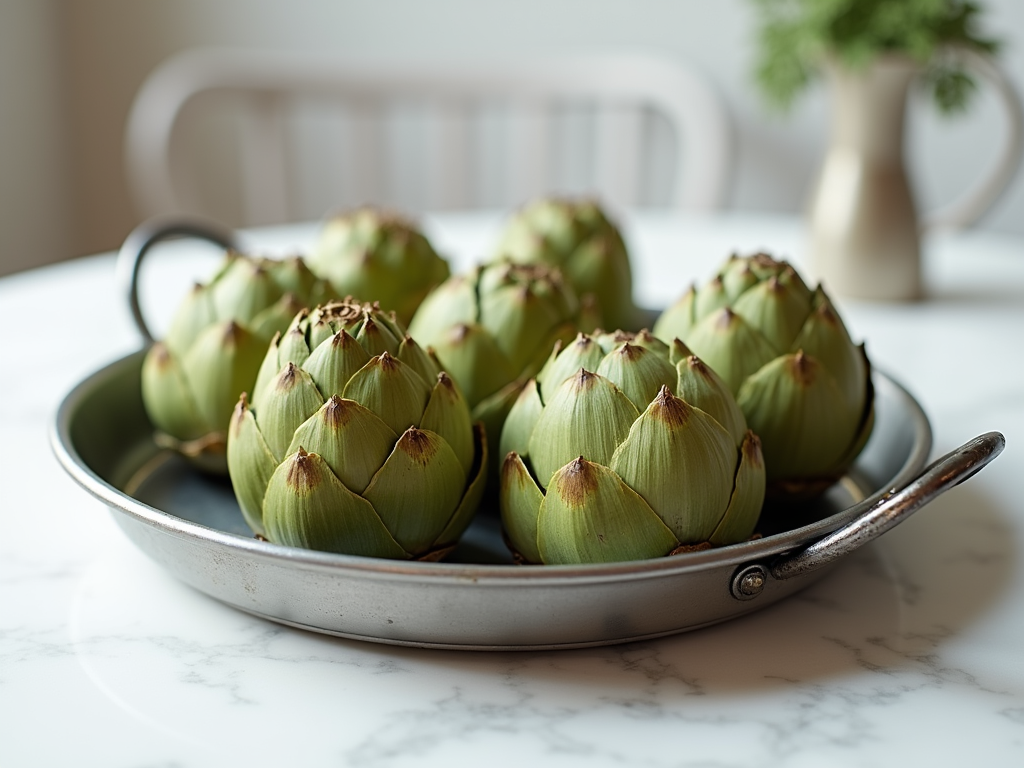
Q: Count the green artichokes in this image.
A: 7